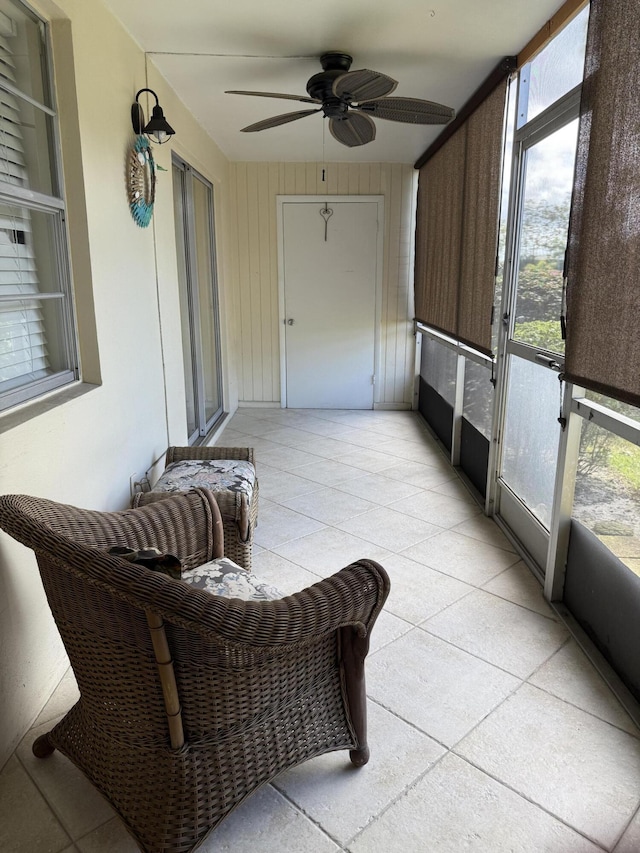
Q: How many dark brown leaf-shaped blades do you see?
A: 5